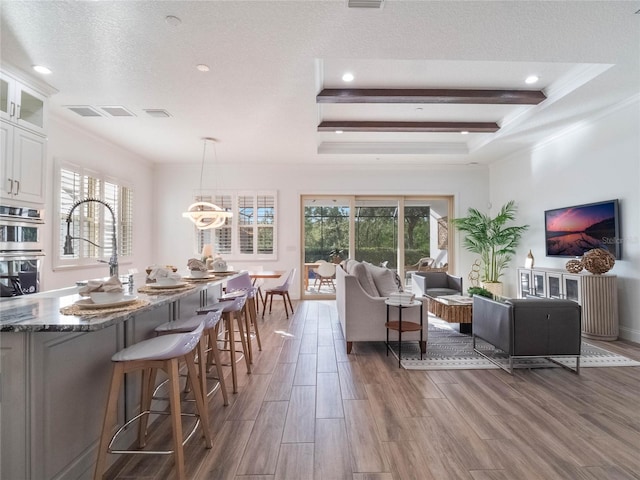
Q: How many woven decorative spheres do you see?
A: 2